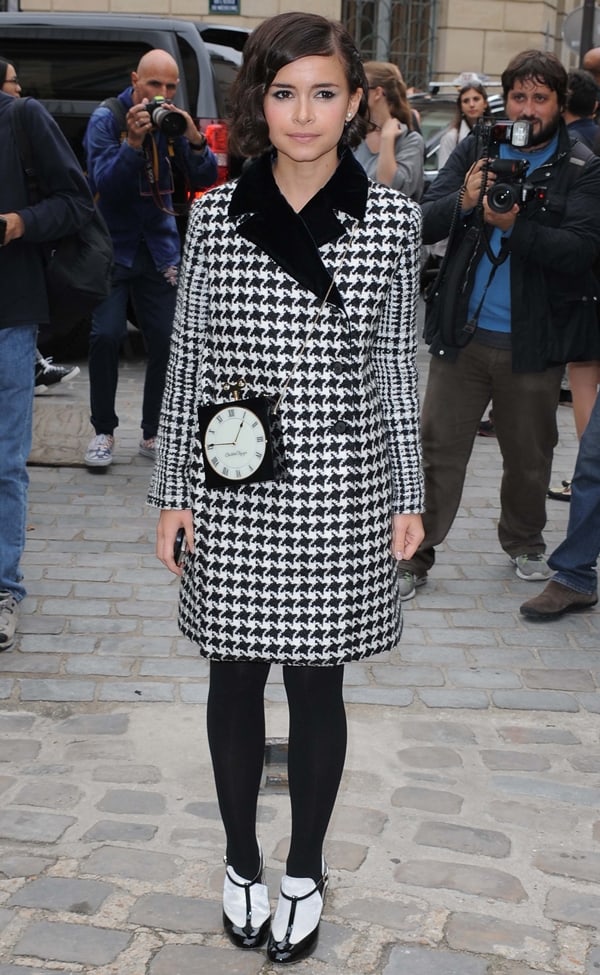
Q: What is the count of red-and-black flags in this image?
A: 0